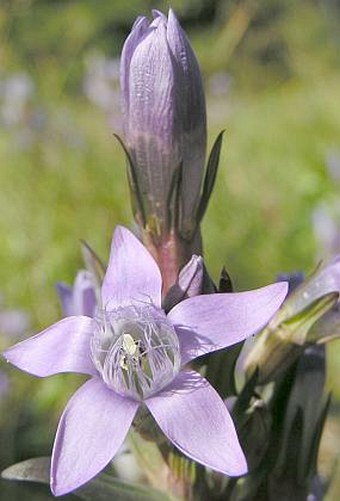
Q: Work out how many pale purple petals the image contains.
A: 5